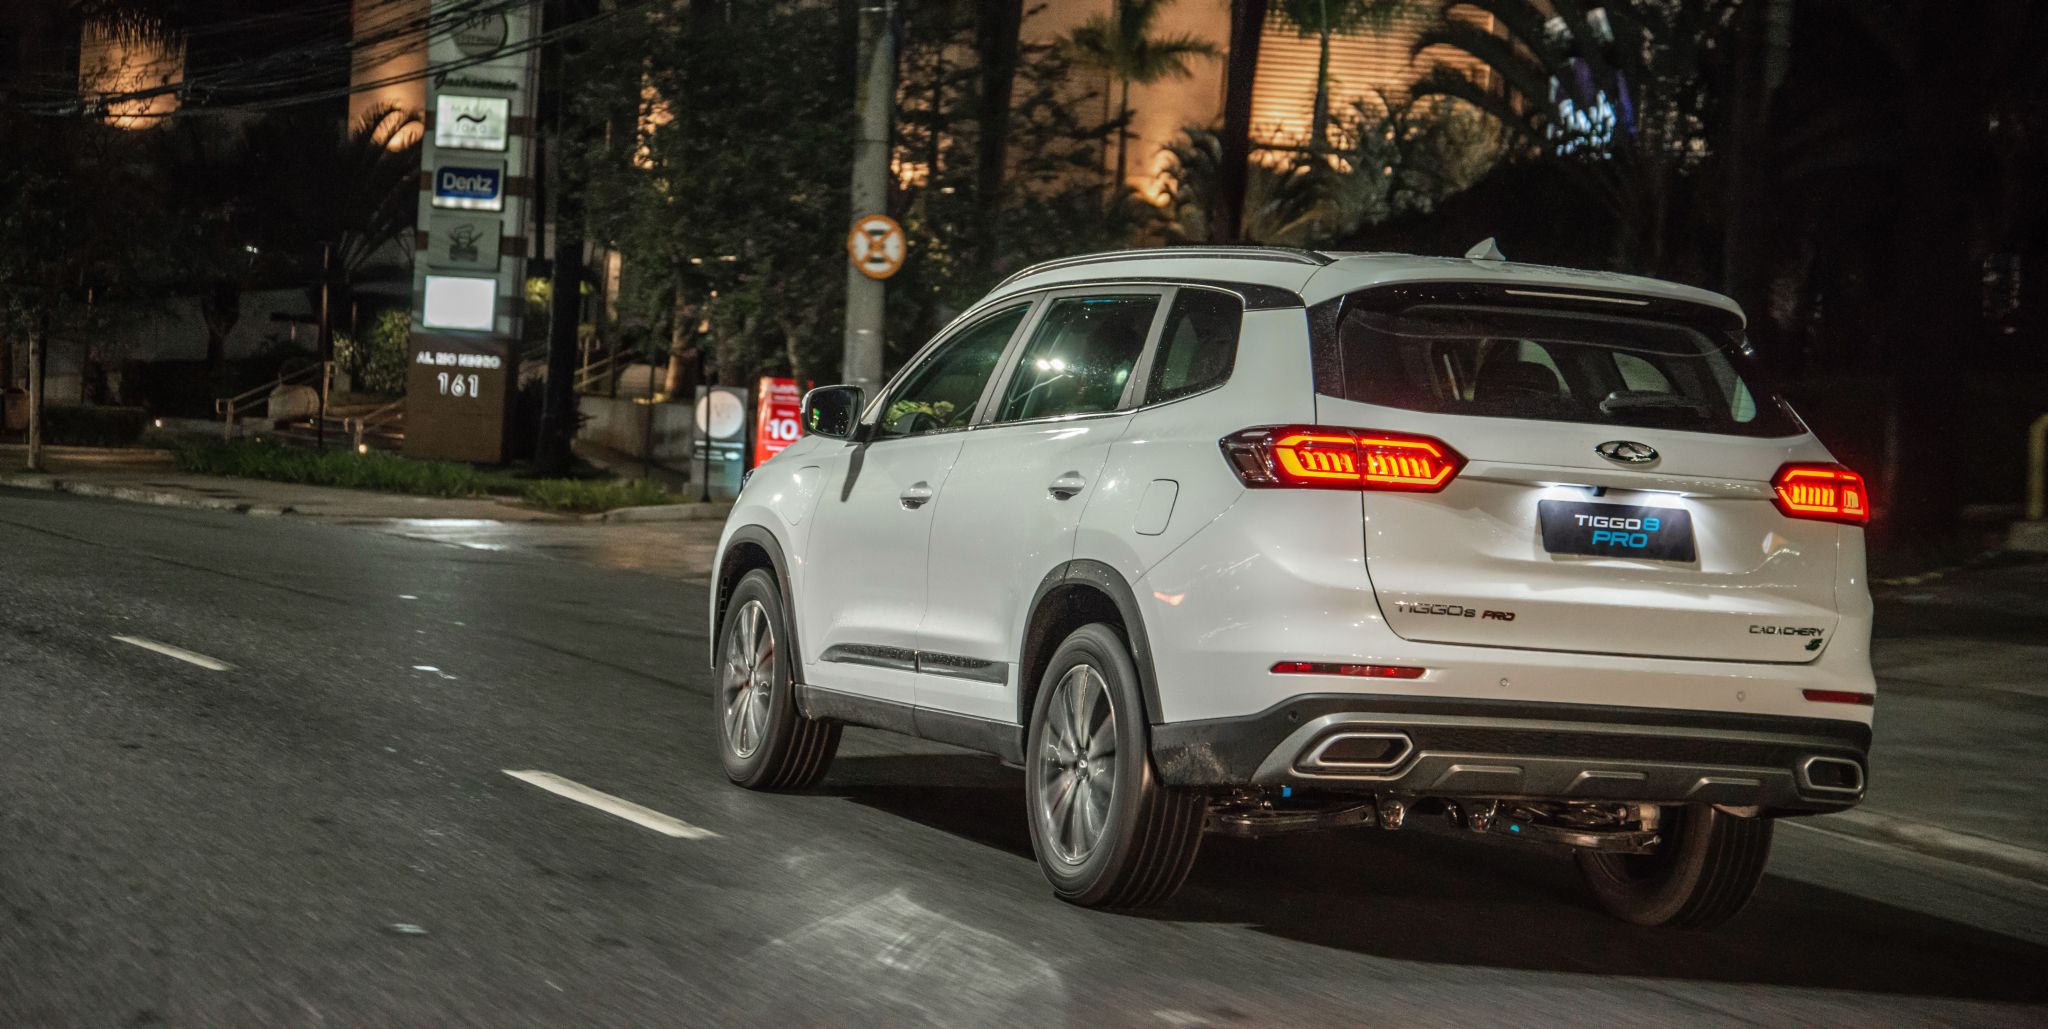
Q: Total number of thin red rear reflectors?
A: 2